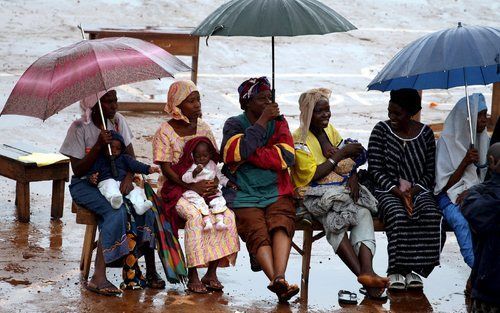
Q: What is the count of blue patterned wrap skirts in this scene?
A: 1